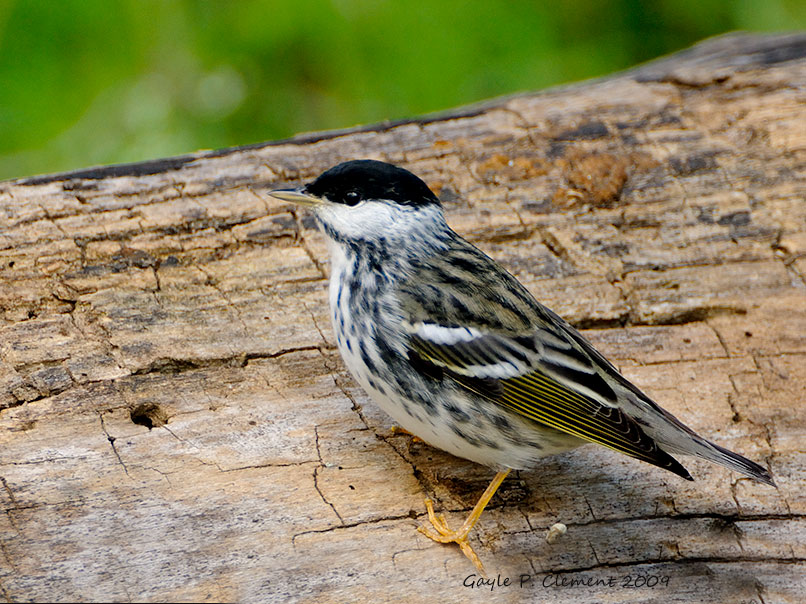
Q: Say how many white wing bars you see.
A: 2